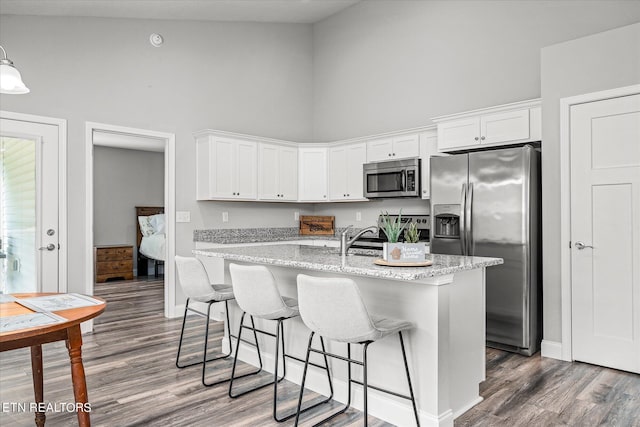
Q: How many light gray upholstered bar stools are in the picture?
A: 3